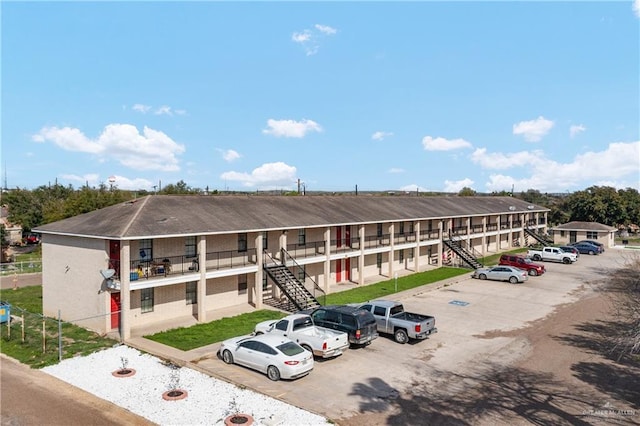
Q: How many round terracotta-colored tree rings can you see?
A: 3